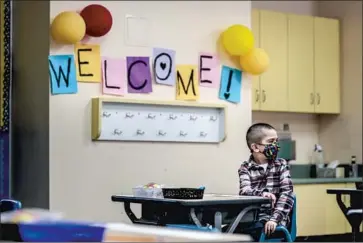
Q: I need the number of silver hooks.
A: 11